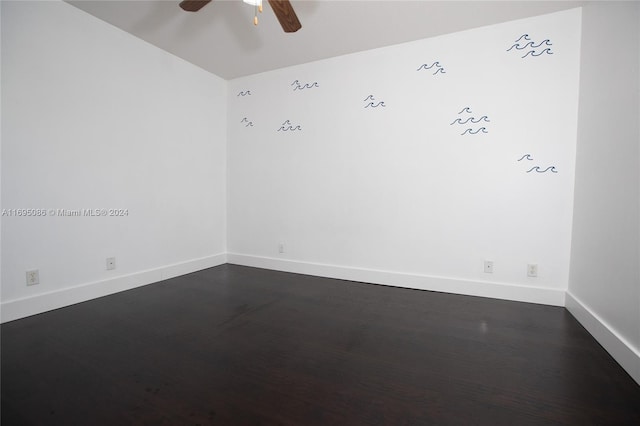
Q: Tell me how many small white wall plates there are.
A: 5